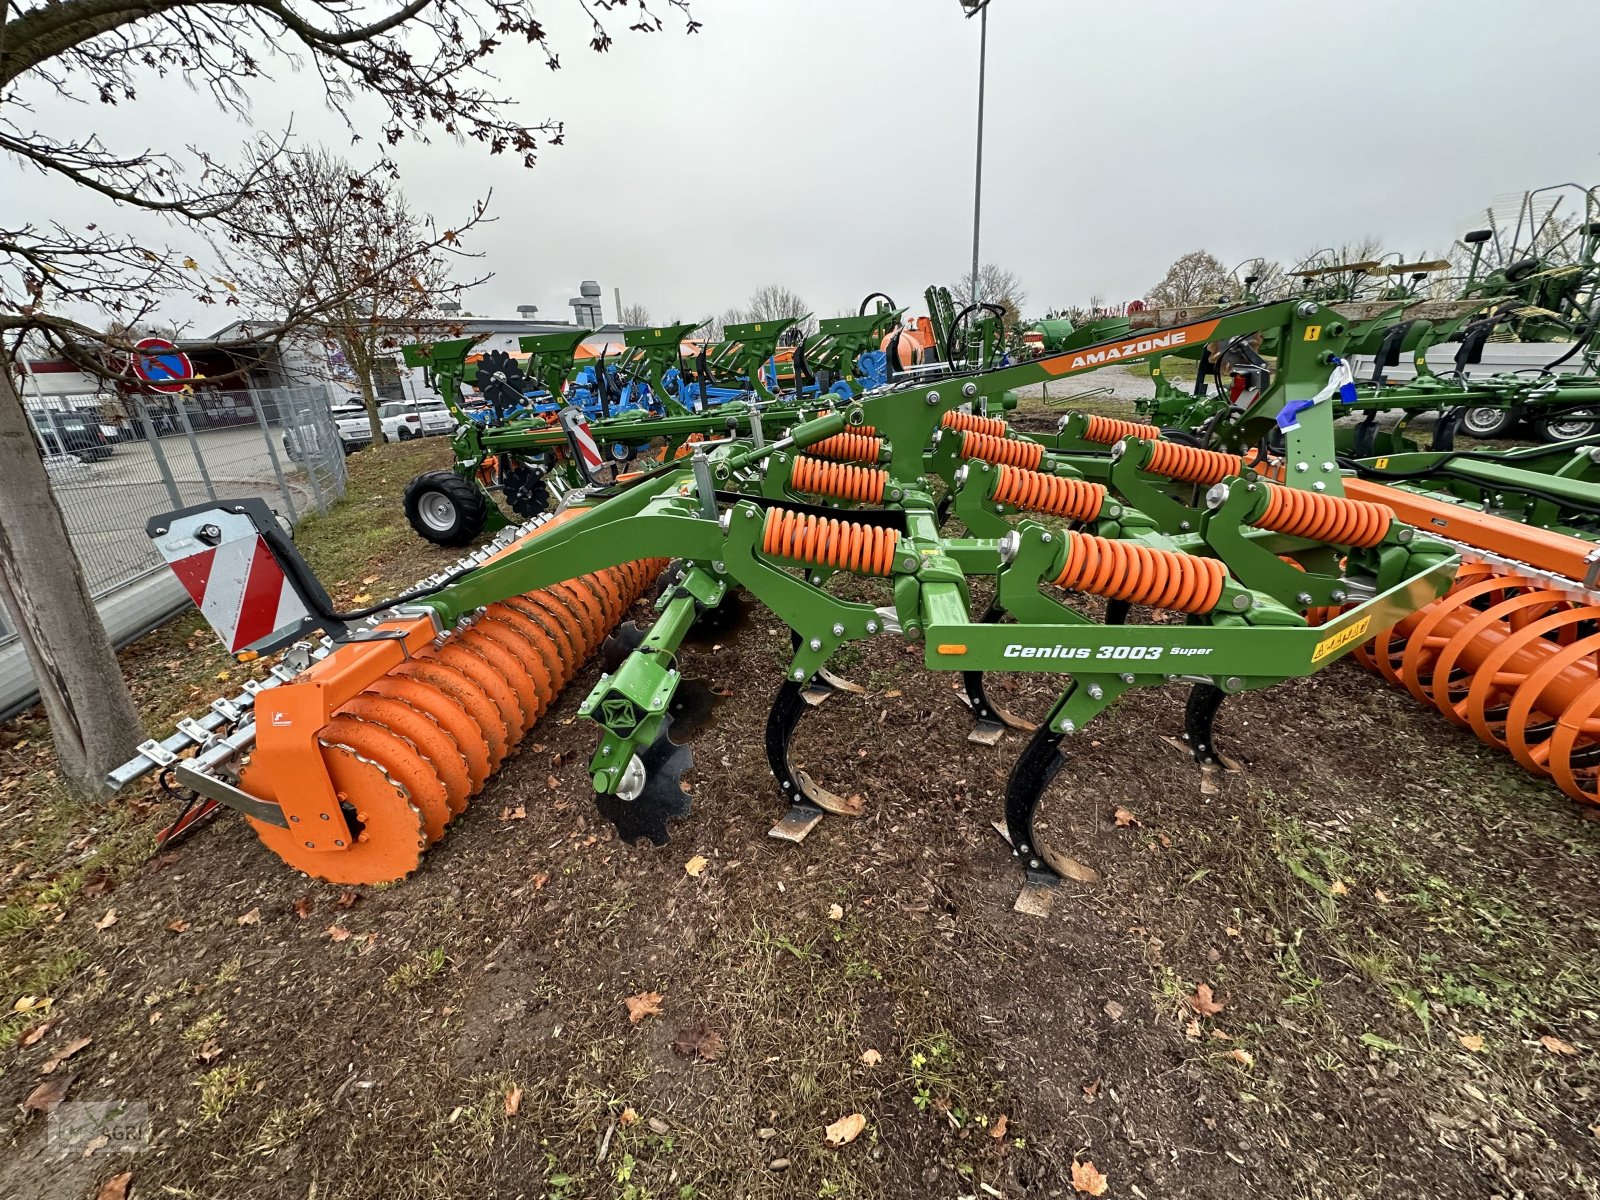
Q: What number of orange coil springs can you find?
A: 11